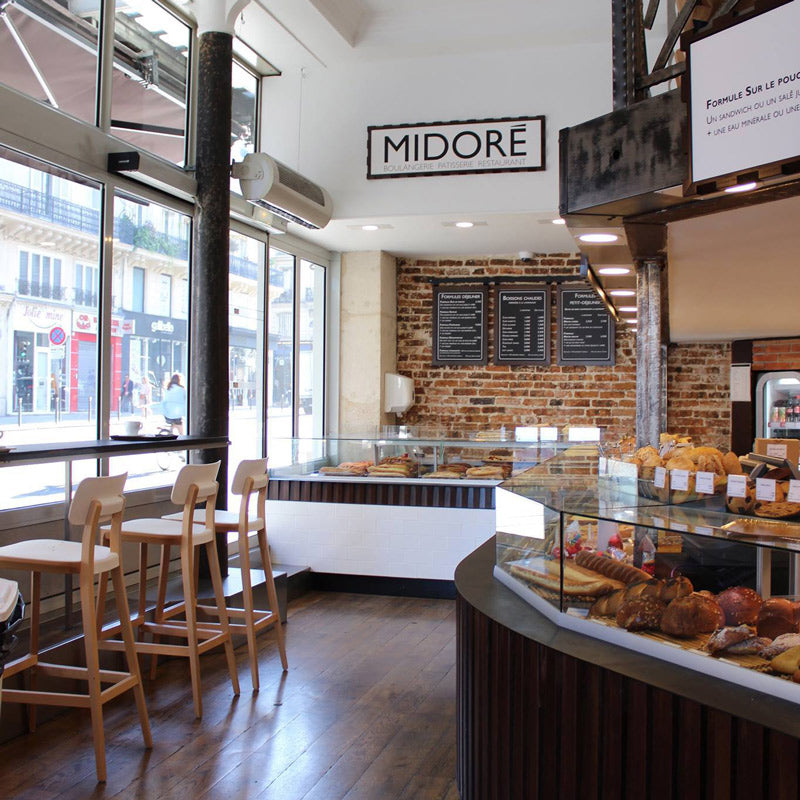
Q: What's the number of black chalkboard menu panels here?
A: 3